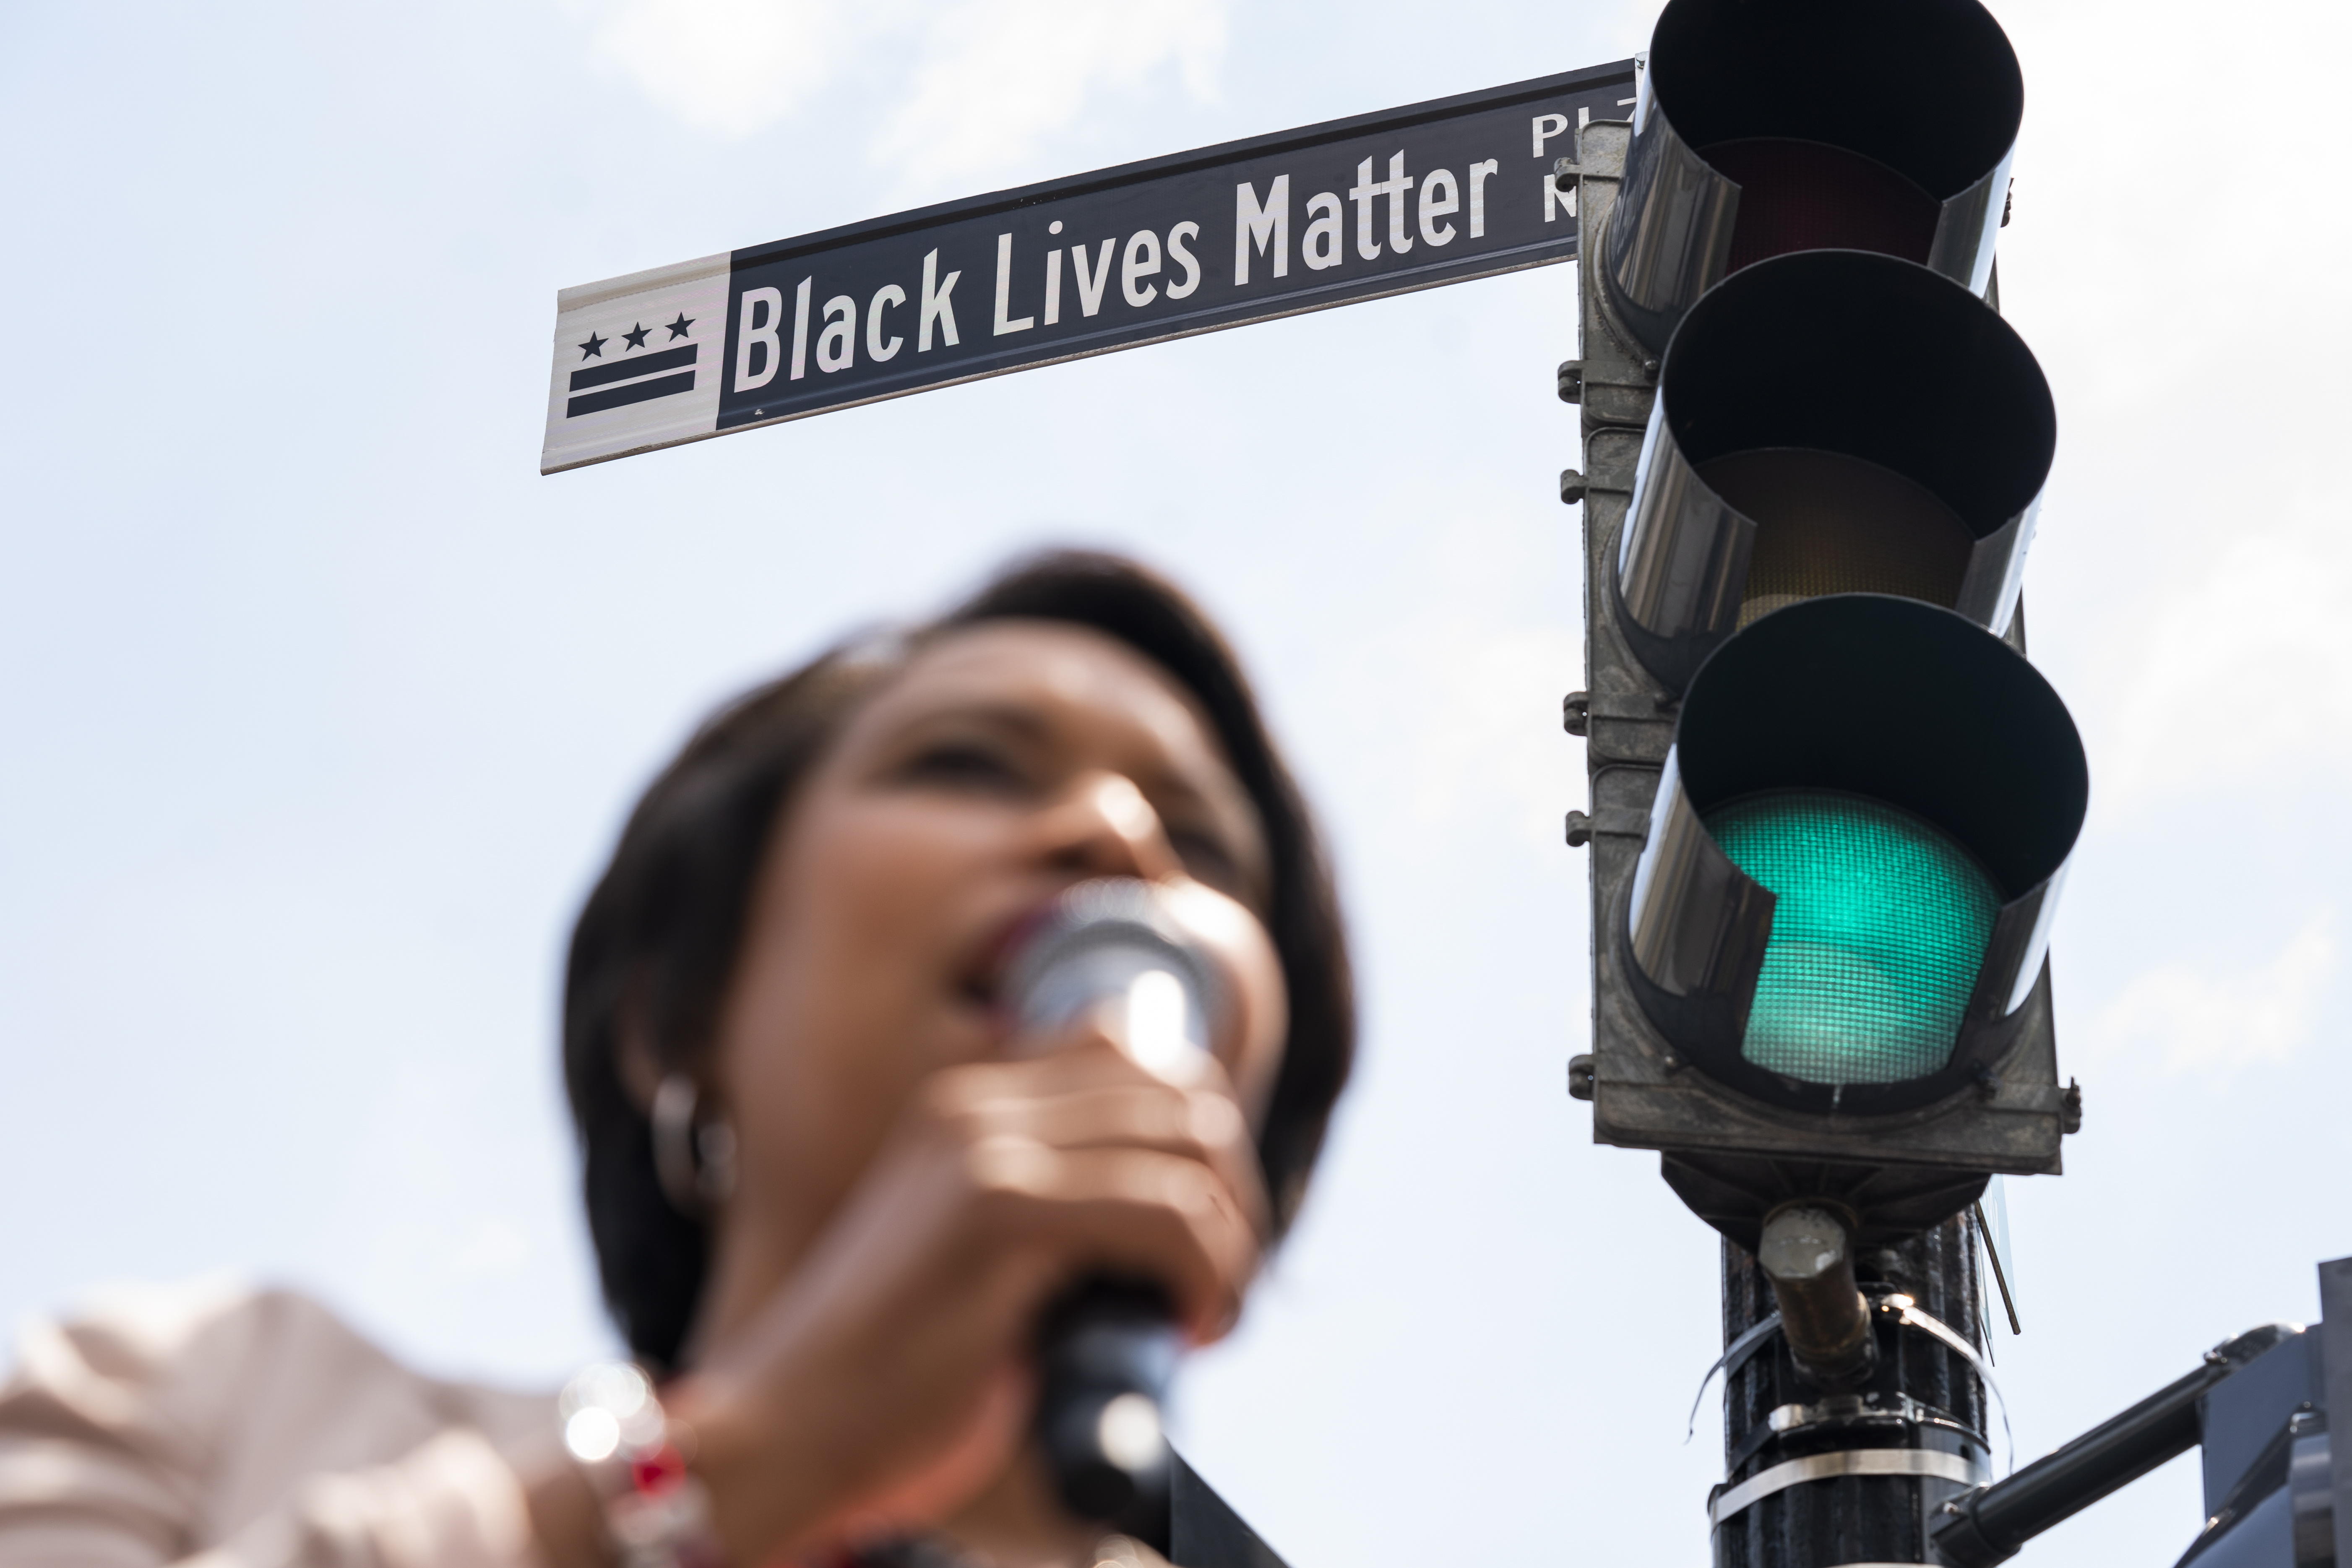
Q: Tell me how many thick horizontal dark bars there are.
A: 2